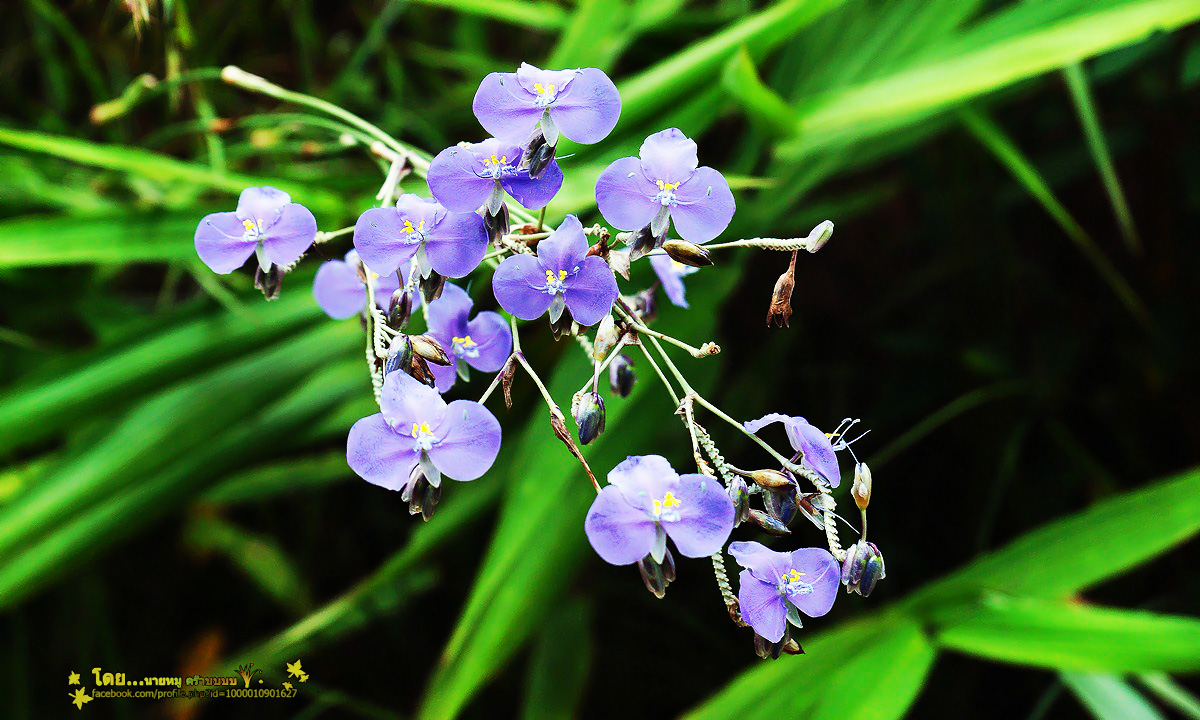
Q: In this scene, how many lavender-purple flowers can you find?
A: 13